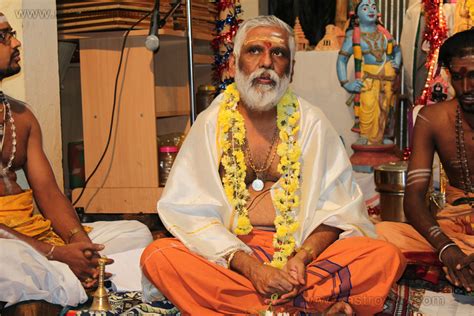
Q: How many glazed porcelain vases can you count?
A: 0